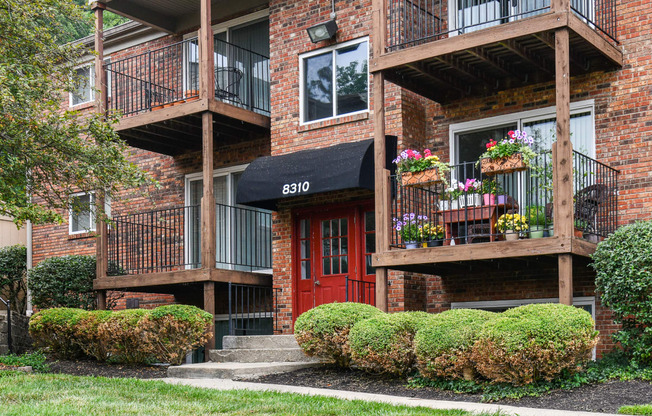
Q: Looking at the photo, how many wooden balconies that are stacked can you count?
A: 4